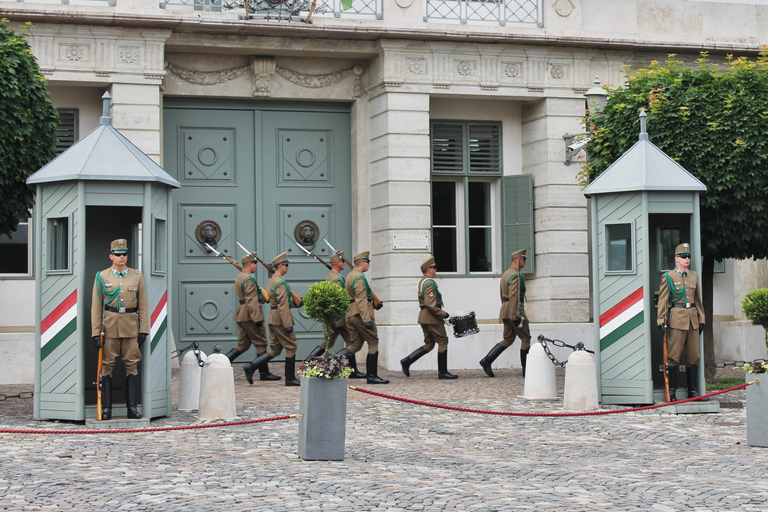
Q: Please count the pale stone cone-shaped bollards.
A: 4